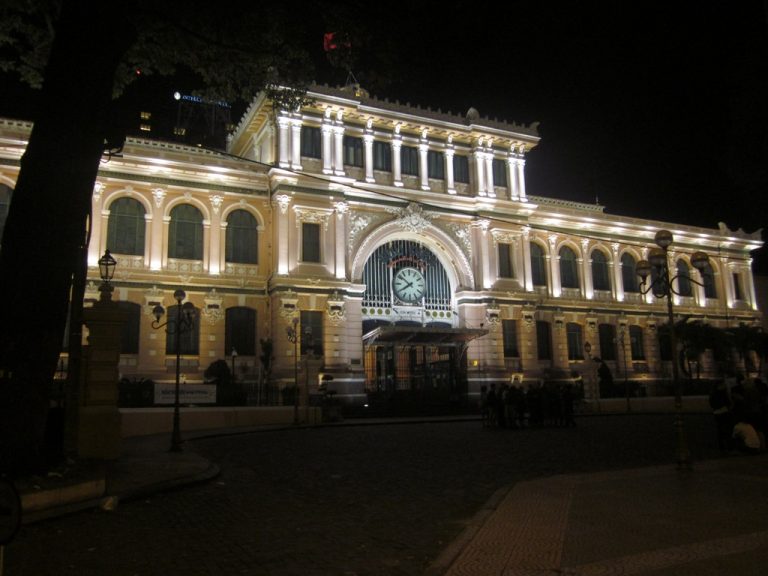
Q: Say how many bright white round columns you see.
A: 12